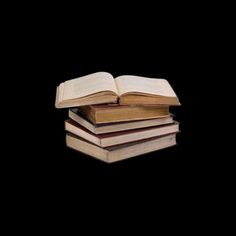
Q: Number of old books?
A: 5